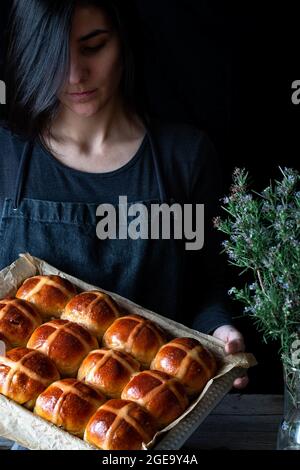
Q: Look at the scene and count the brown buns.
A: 11